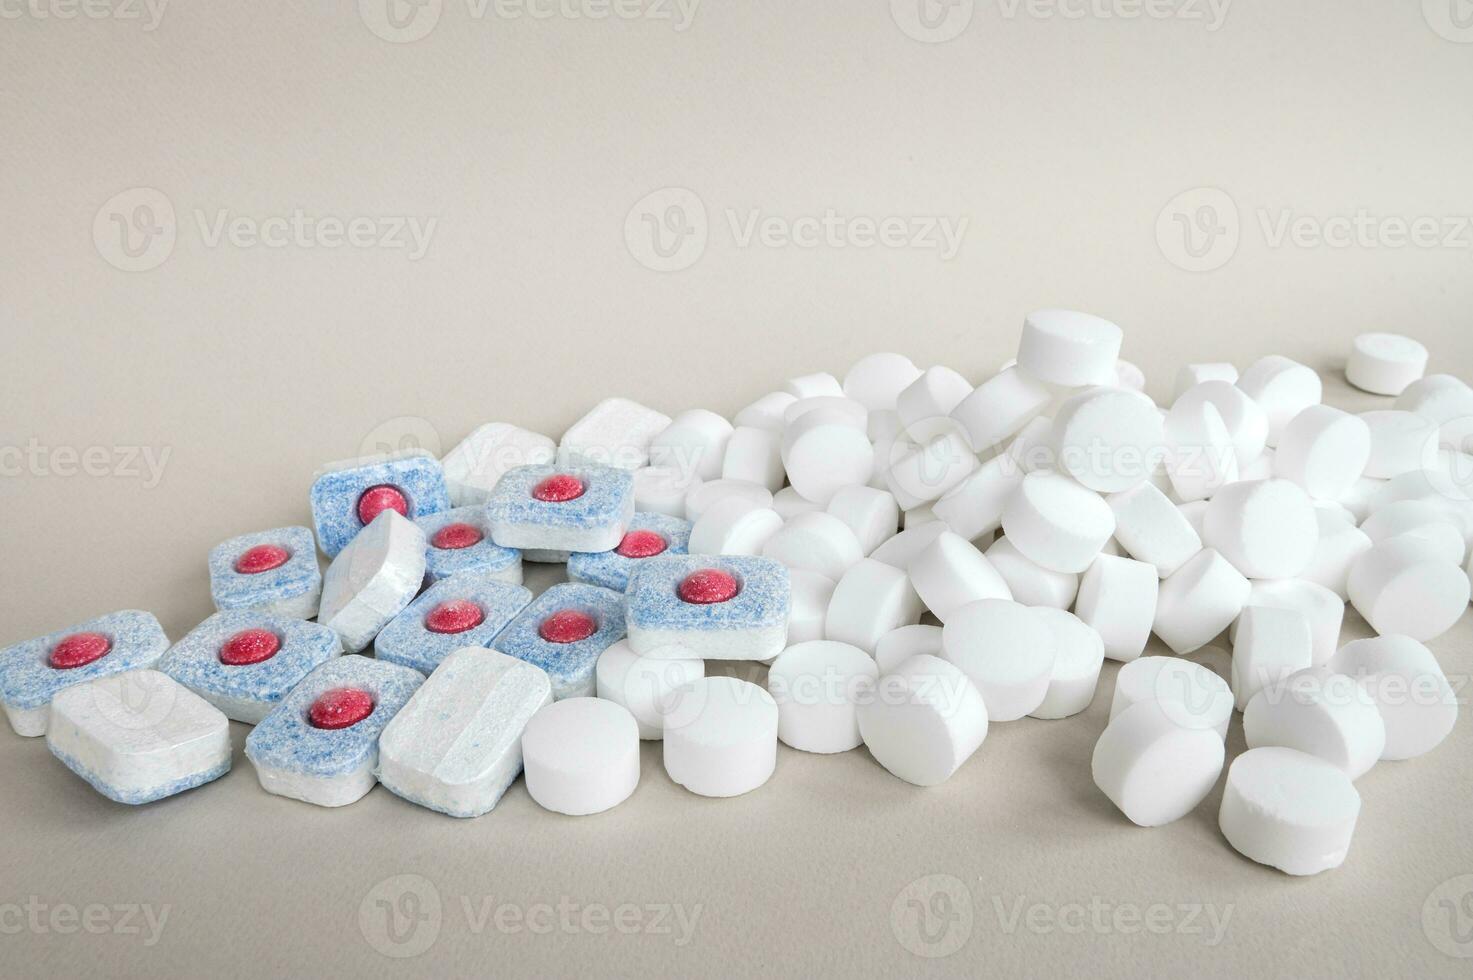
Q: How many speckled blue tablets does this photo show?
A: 11